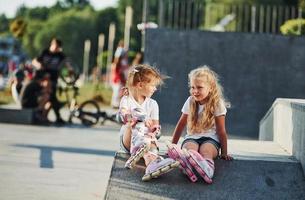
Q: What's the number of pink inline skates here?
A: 2